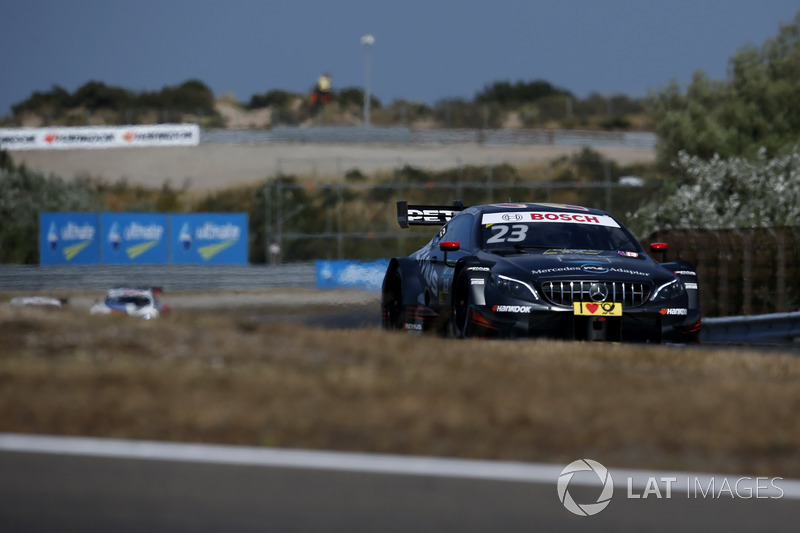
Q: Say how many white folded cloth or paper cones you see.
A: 0